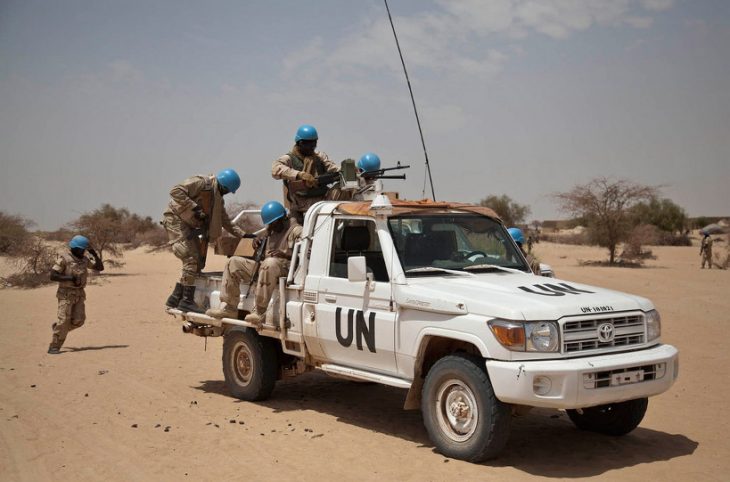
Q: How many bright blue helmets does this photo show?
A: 6